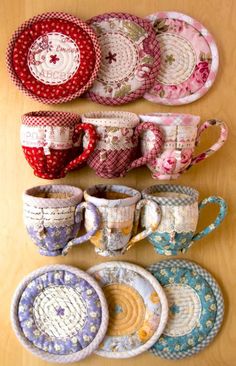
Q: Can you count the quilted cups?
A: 6